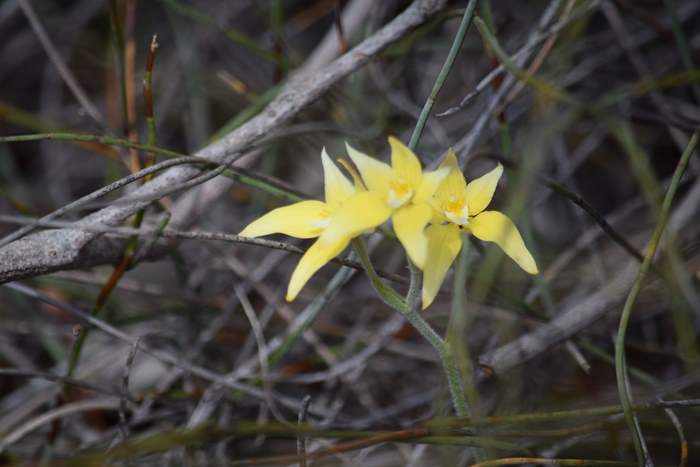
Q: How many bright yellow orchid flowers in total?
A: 3